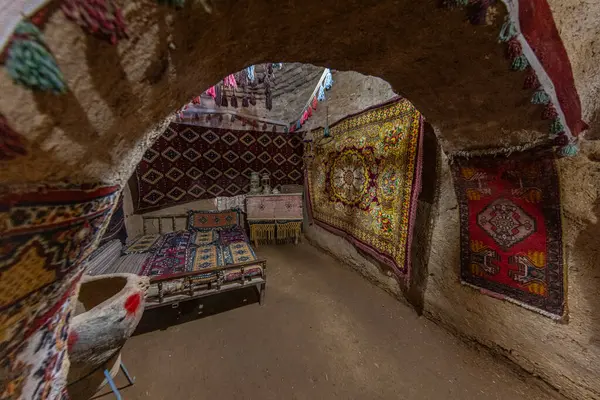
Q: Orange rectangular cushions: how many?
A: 1